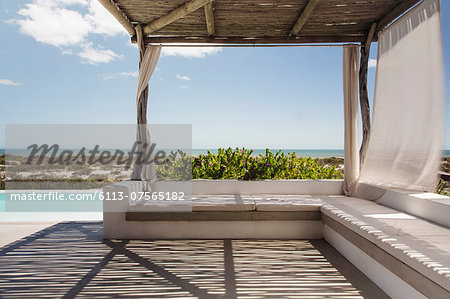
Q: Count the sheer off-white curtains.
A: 3